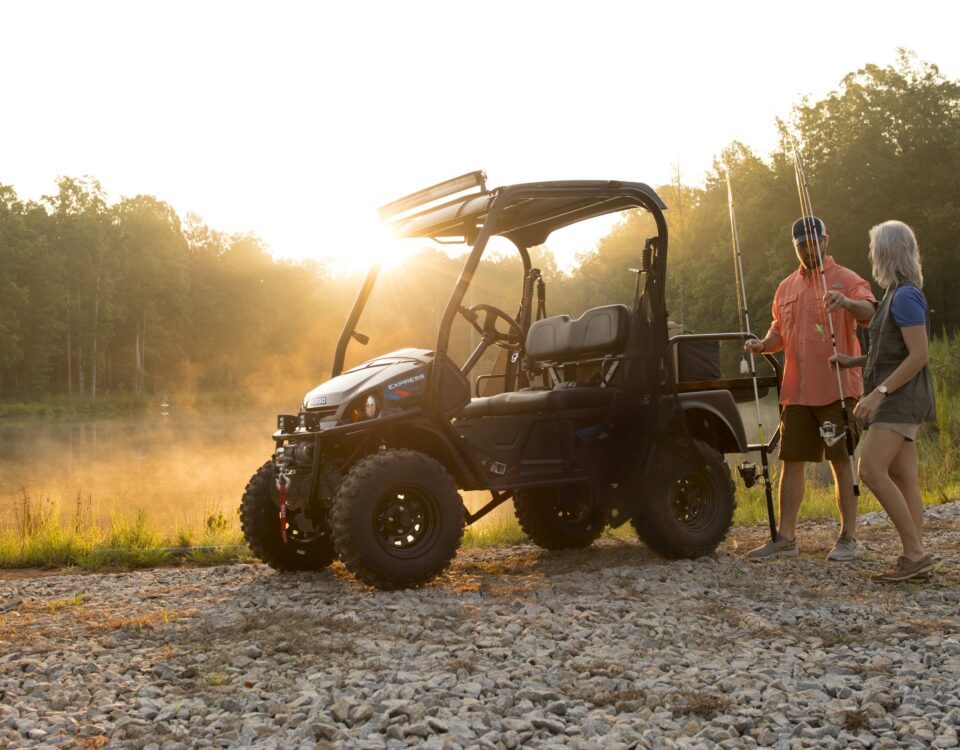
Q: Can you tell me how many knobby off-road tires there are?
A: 4